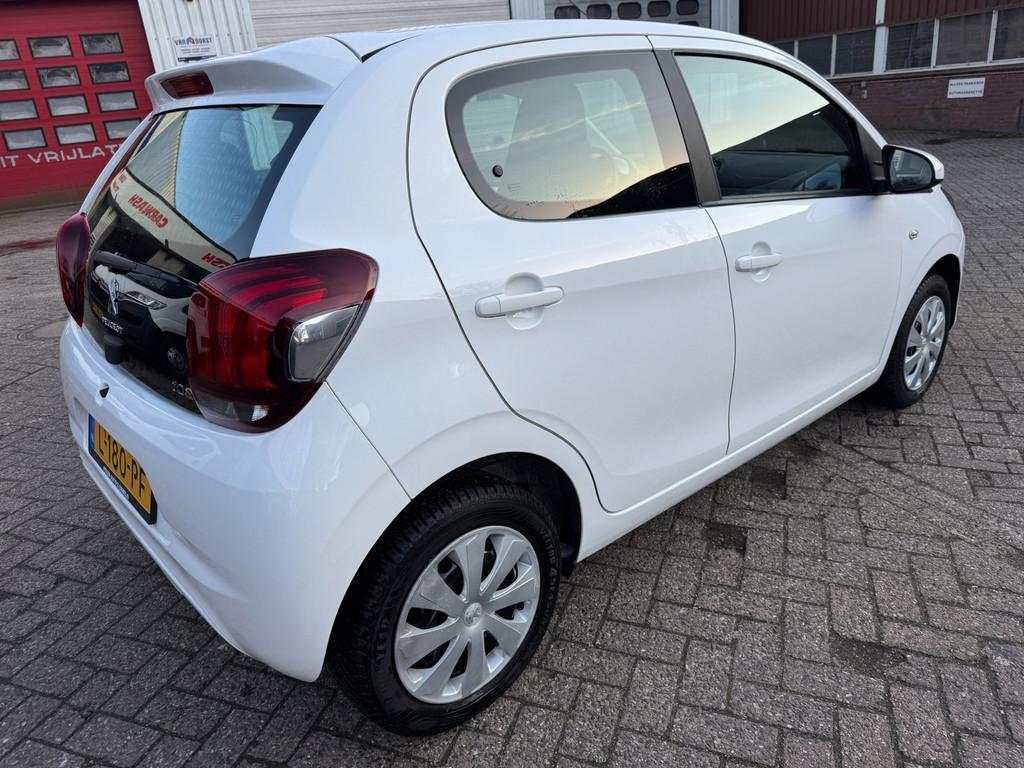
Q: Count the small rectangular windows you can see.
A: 12